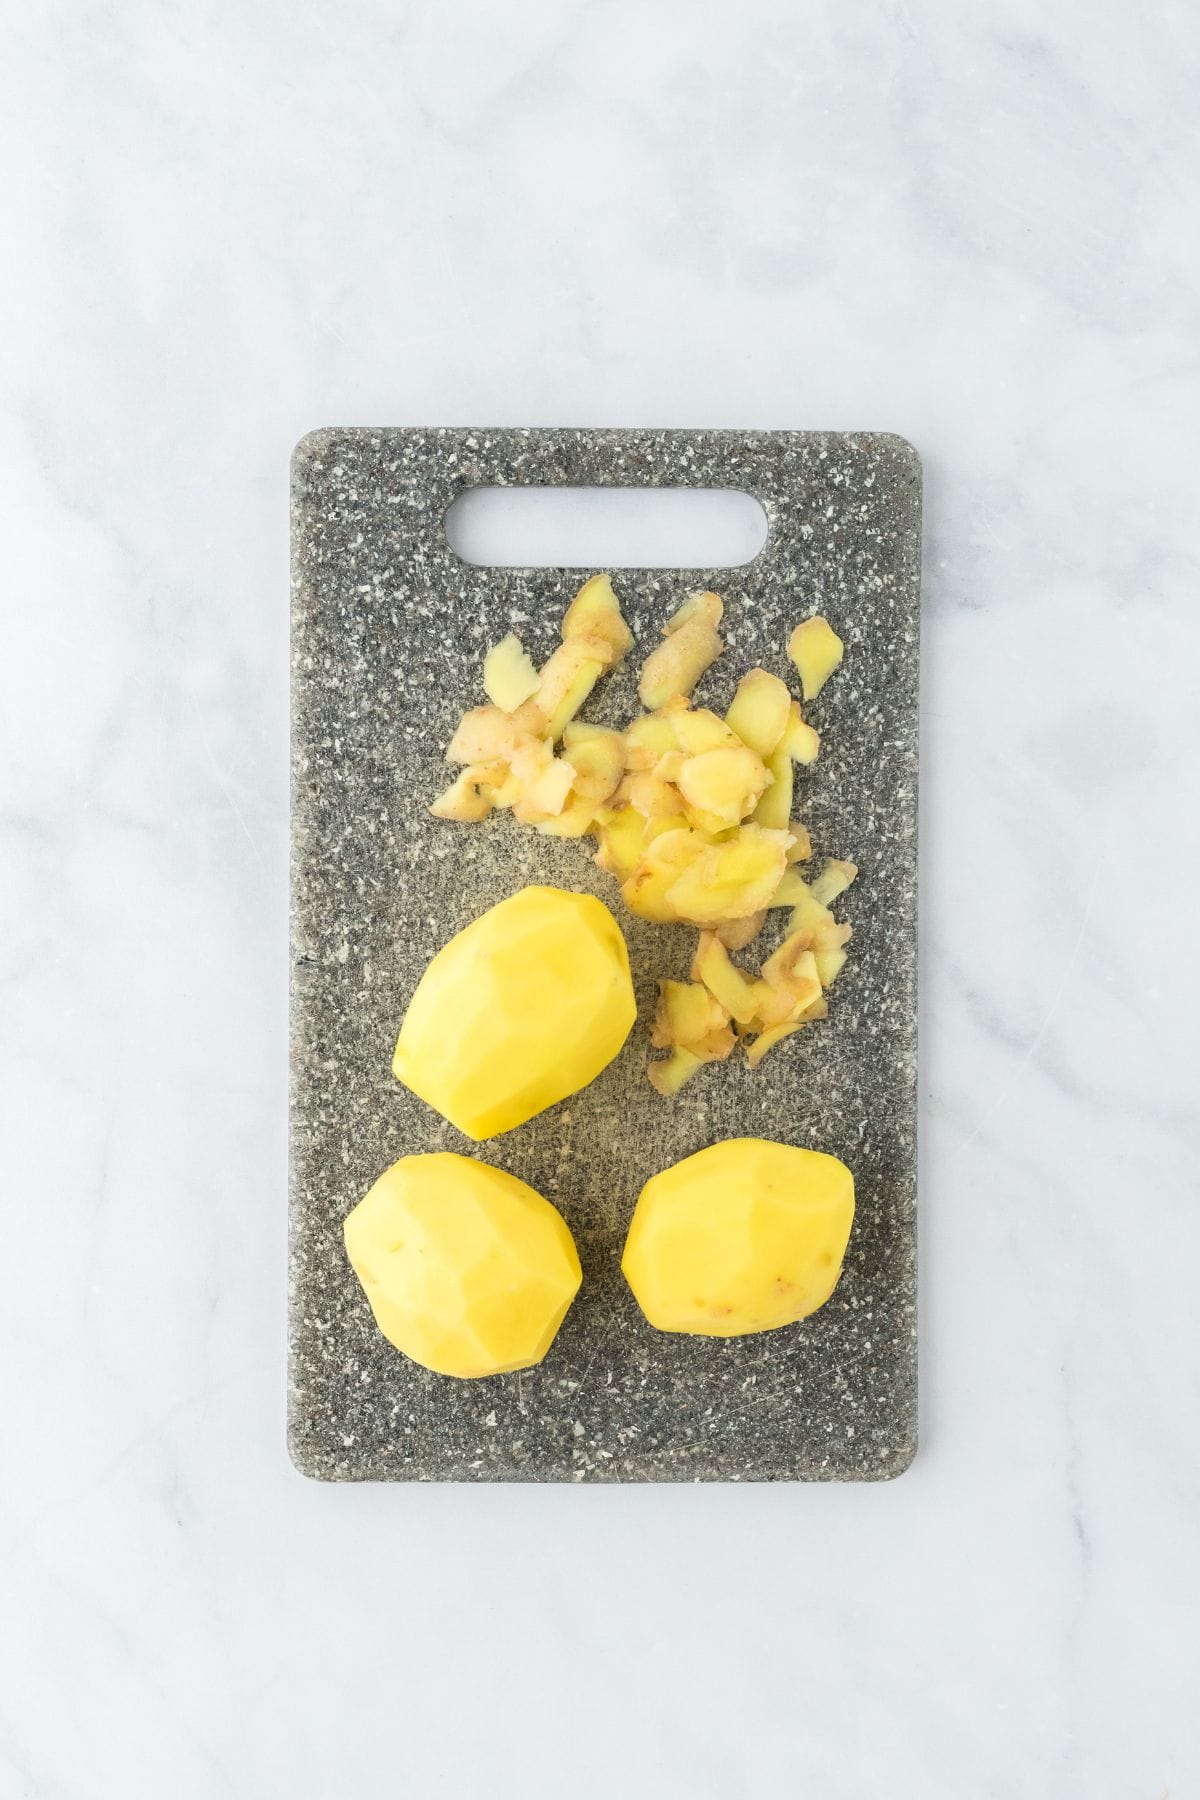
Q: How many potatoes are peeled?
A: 3